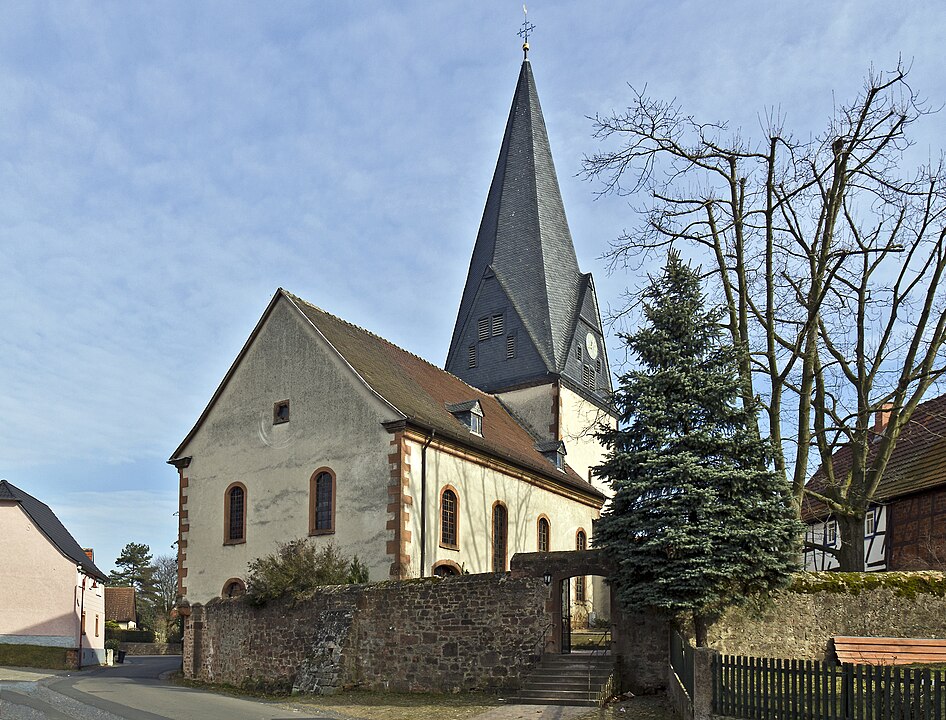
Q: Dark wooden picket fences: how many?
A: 1